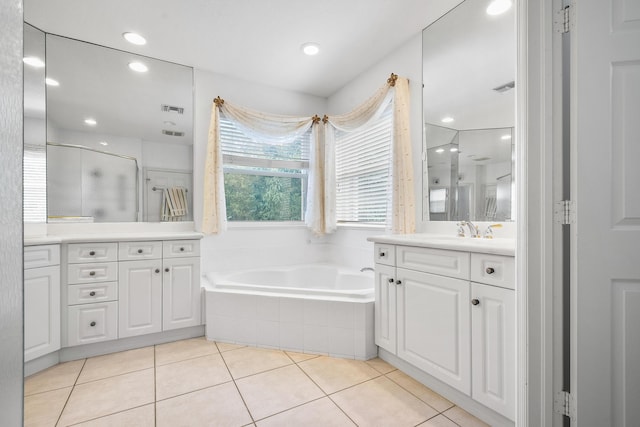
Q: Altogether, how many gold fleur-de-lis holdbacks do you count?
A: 4